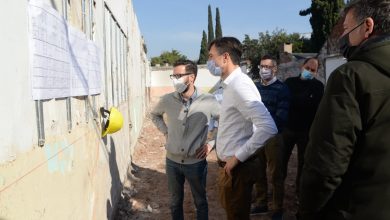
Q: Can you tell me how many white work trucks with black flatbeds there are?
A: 0